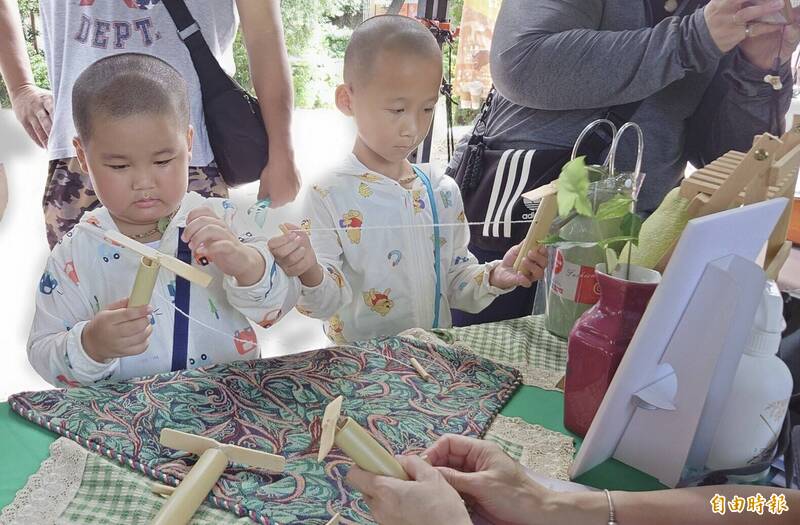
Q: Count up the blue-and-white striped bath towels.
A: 0